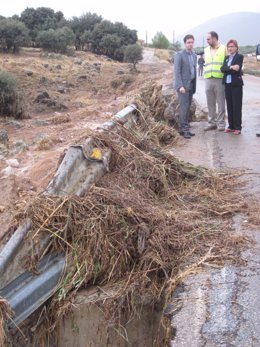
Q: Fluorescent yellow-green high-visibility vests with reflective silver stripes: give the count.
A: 1